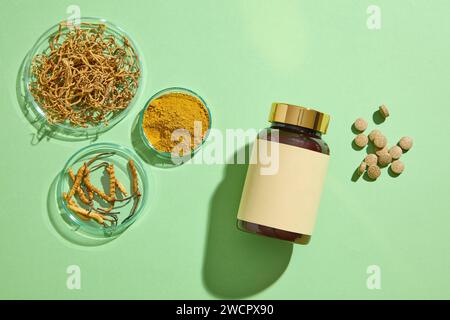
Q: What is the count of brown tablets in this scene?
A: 13